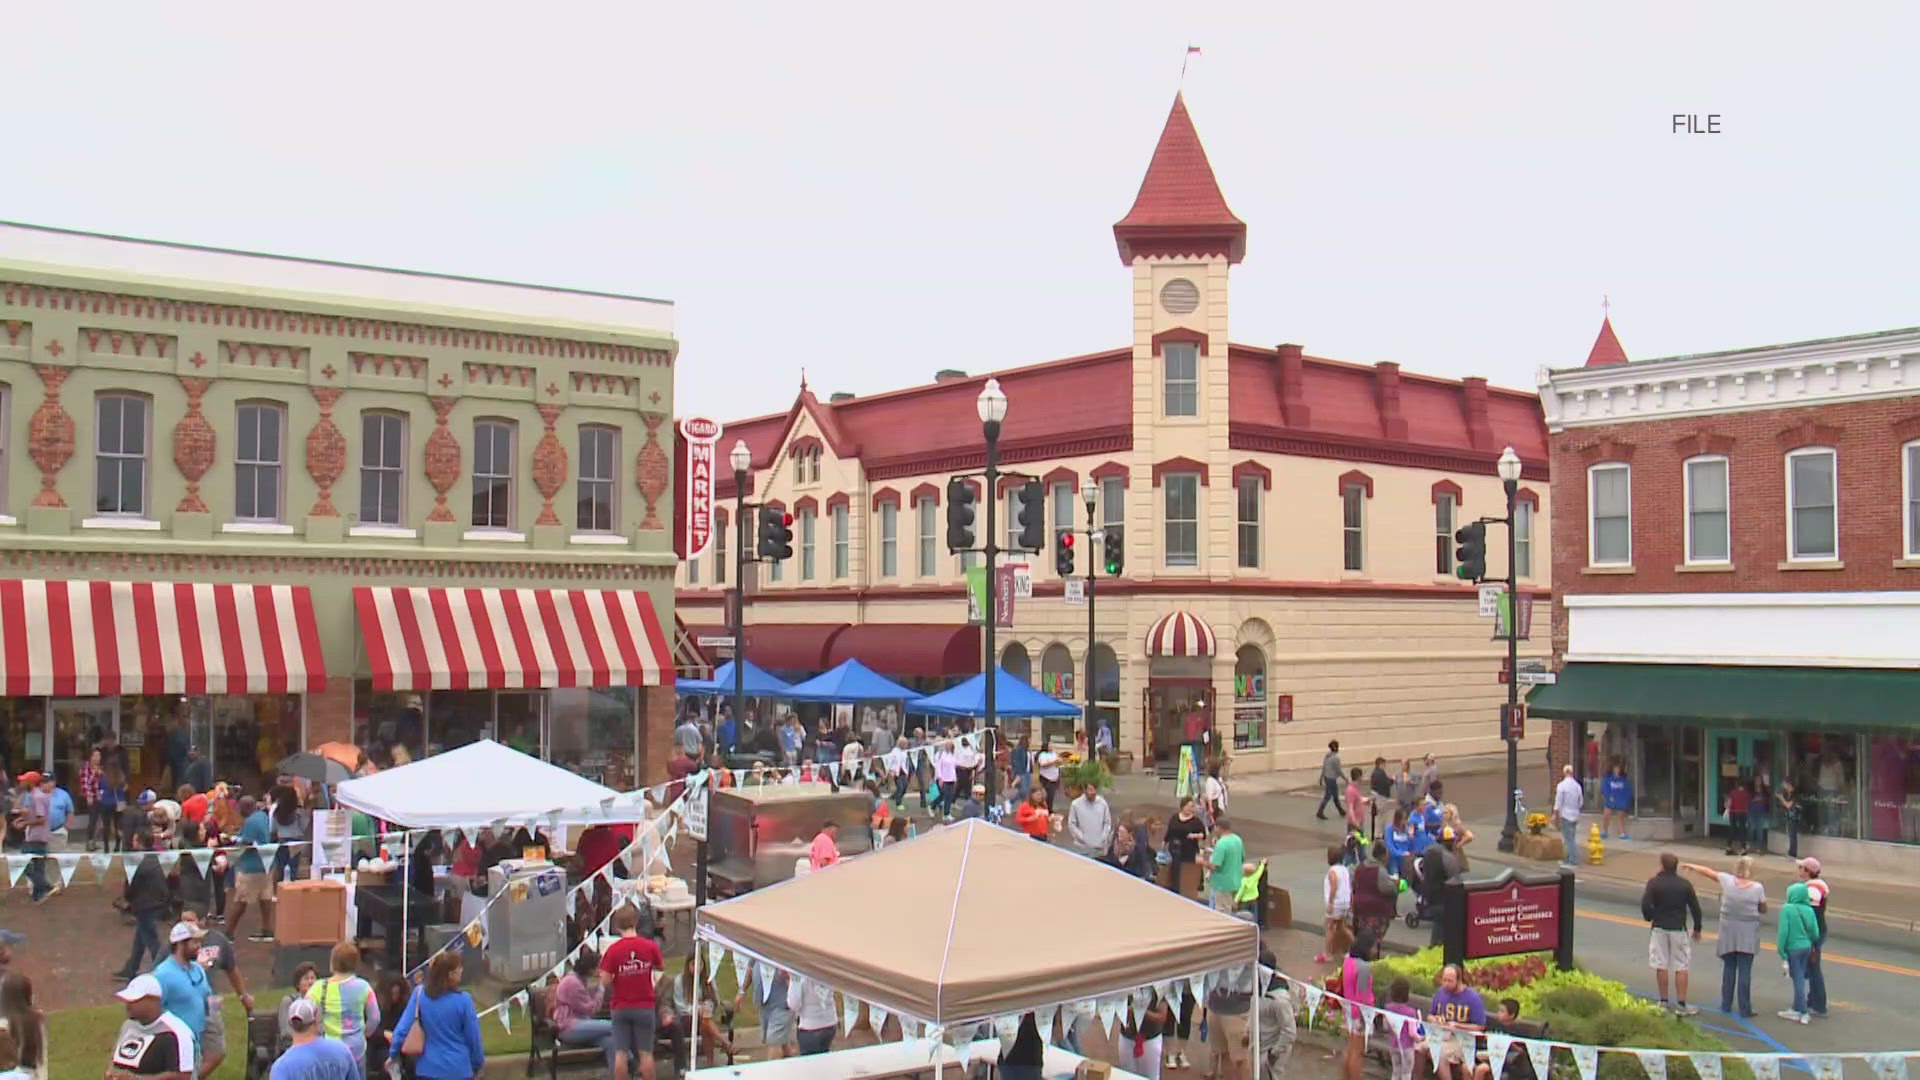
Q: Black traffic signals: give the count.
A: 6